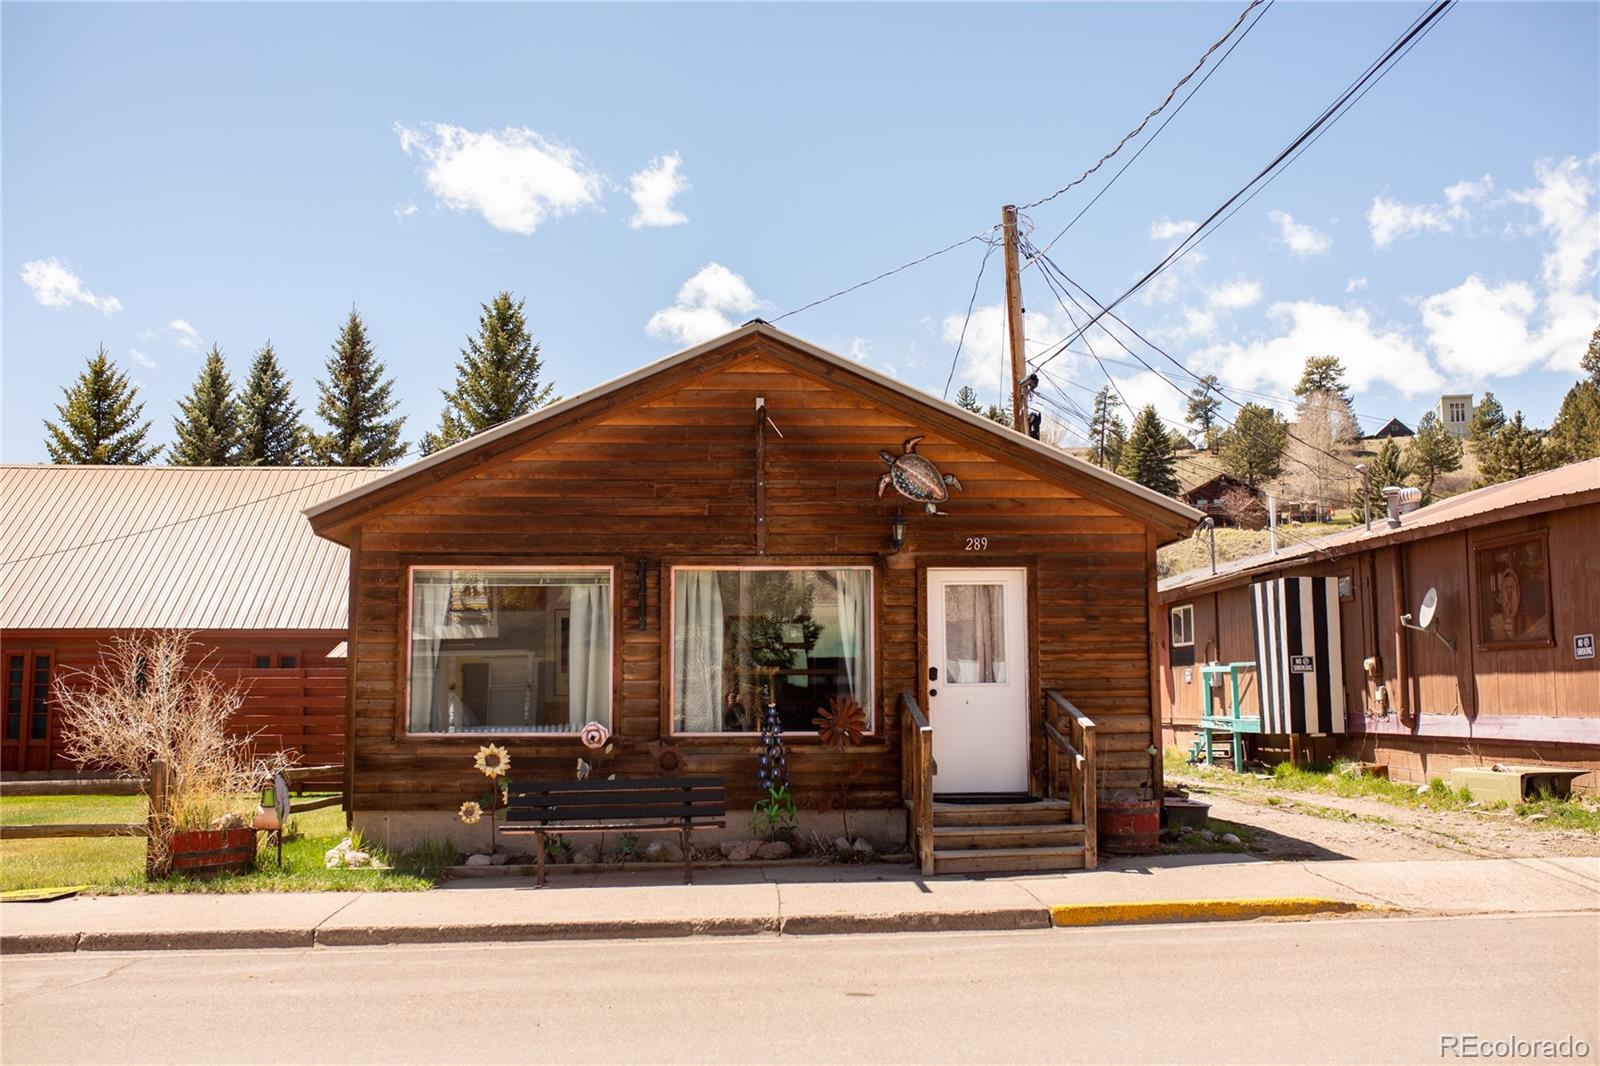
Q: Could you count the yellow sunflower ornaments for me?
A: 2